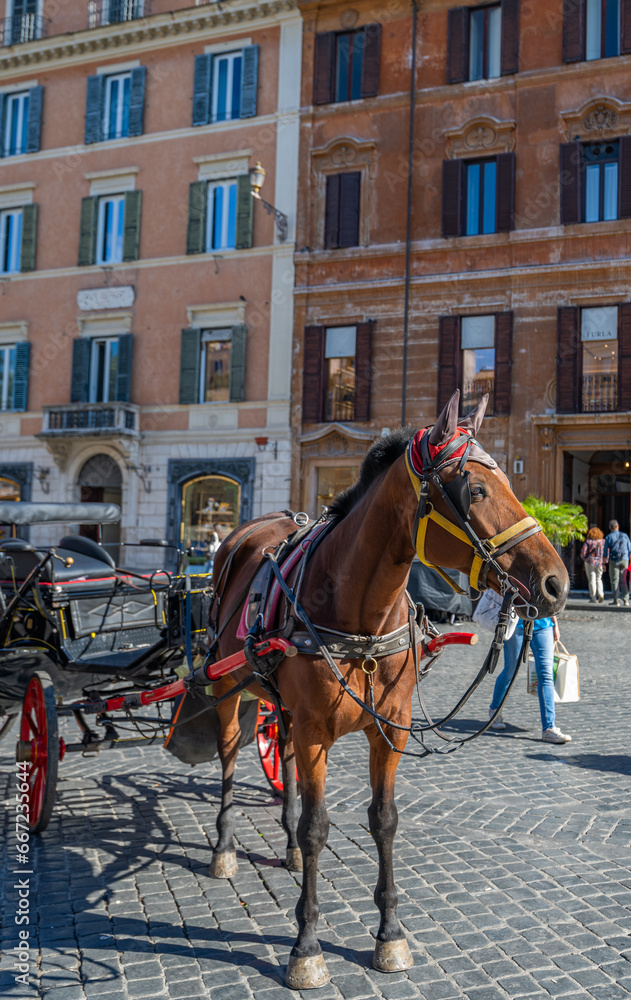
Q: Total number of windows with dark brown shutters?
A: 9